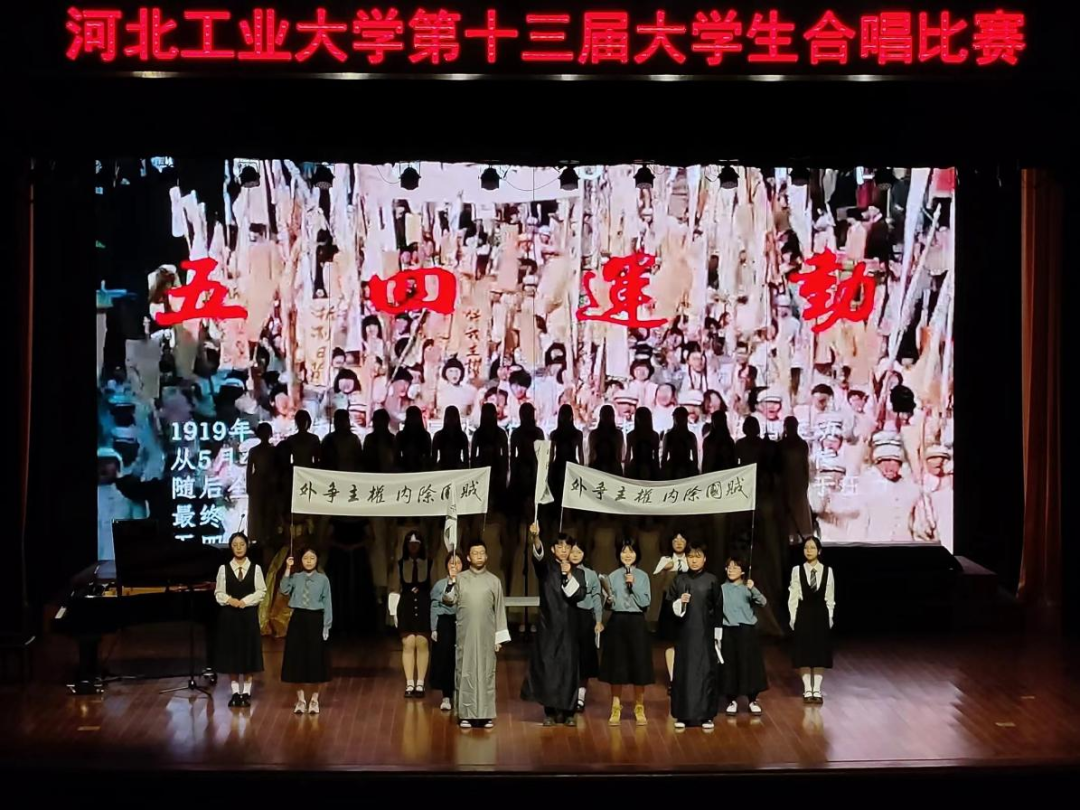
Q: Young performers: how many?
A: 12